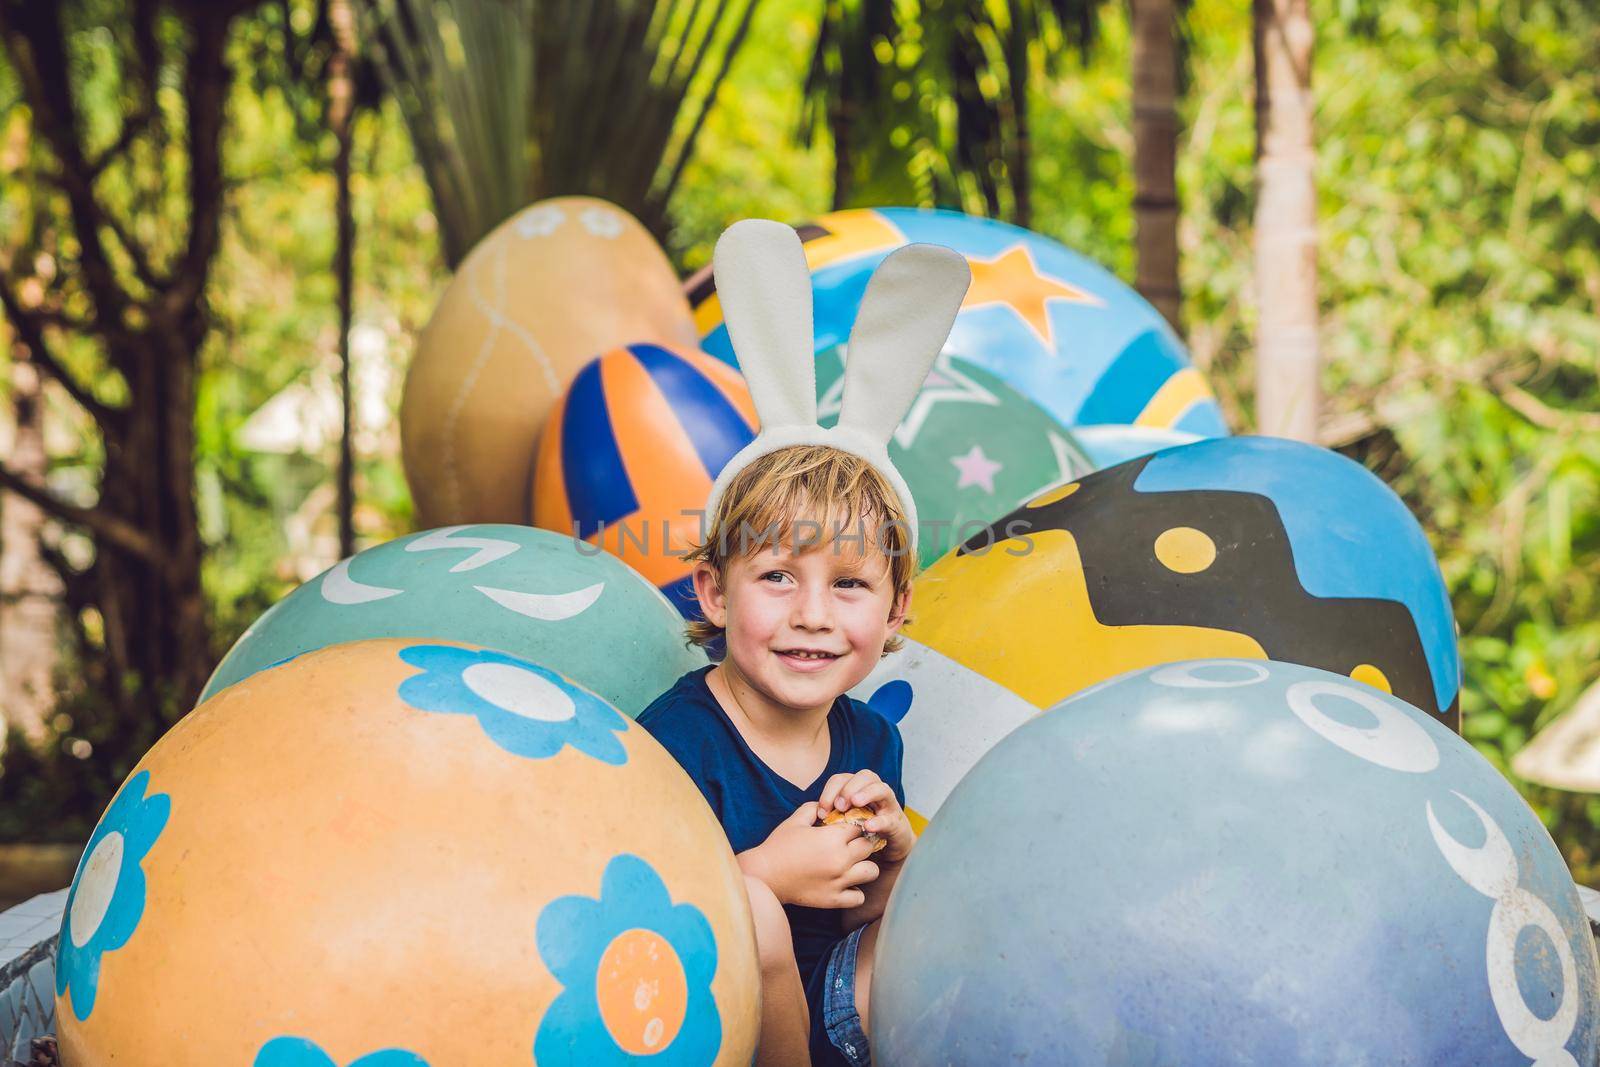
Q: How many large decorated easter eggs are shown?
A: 8